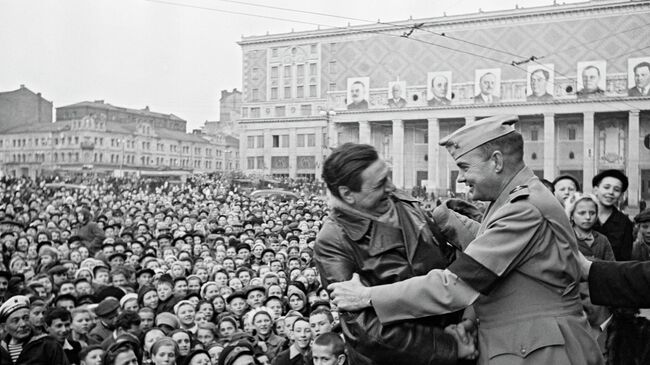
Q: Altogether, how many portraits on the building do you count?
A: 7